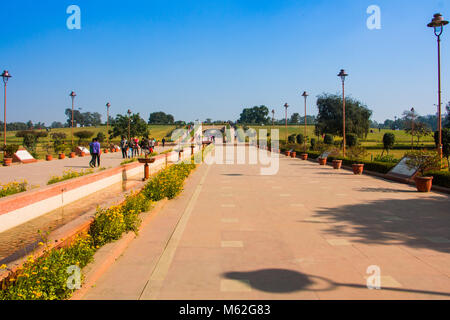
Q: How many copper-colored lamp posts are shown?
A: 10